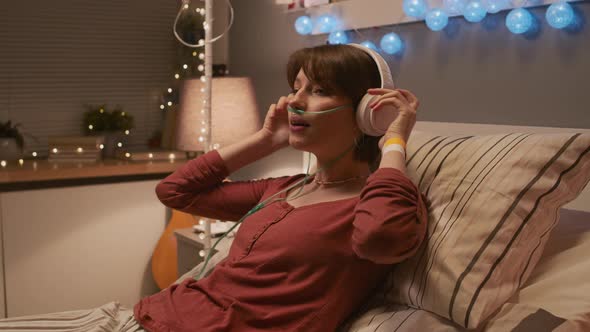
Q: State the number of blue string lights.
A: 11